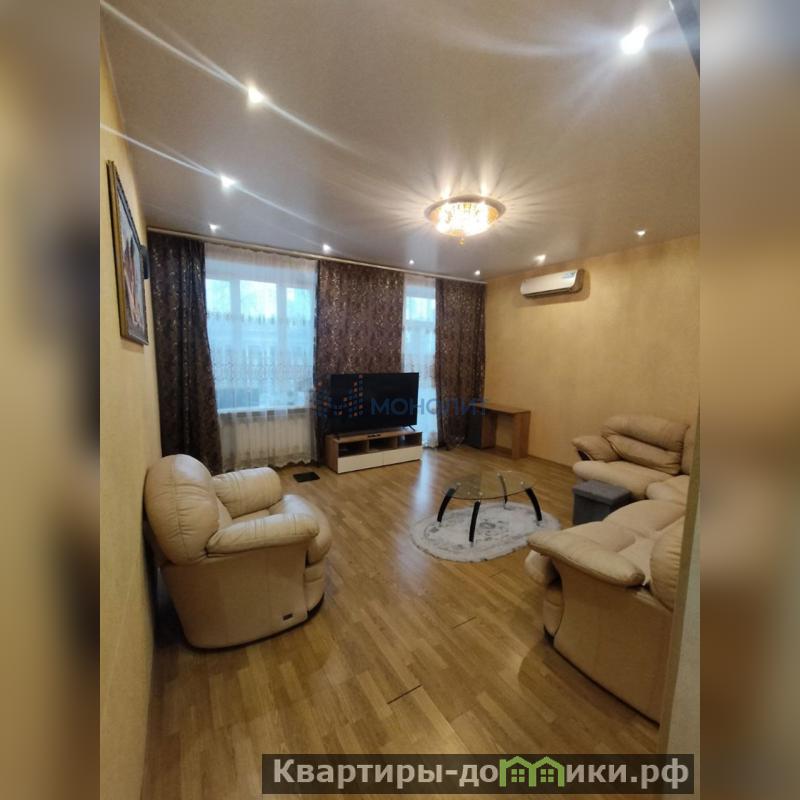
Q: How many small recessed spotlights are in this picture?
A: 9